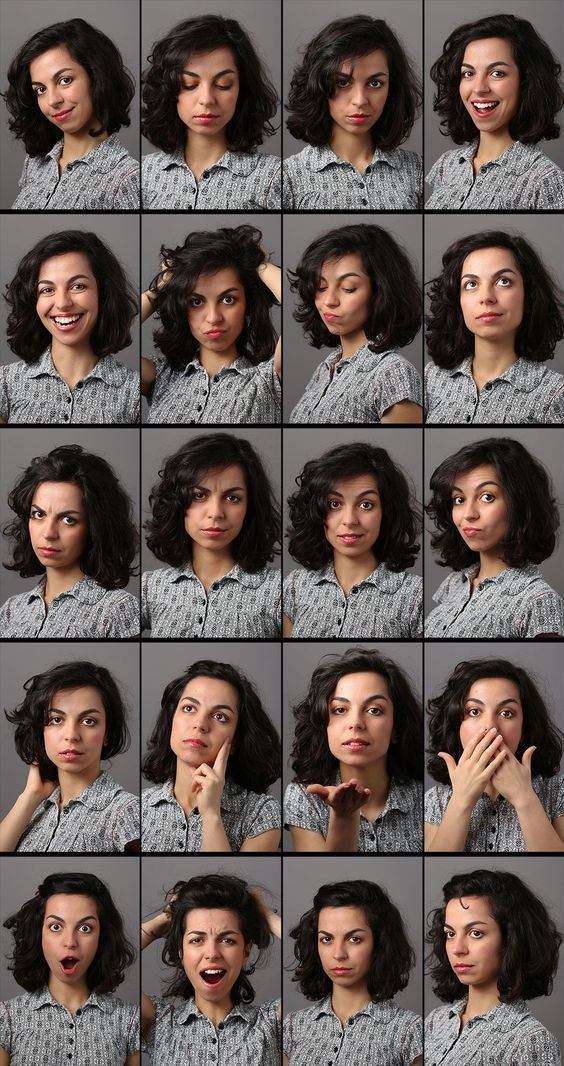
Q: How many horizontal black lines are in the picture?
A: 4